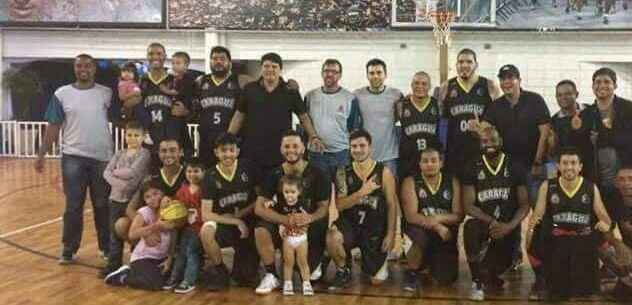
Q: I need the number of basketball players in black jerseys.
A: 11